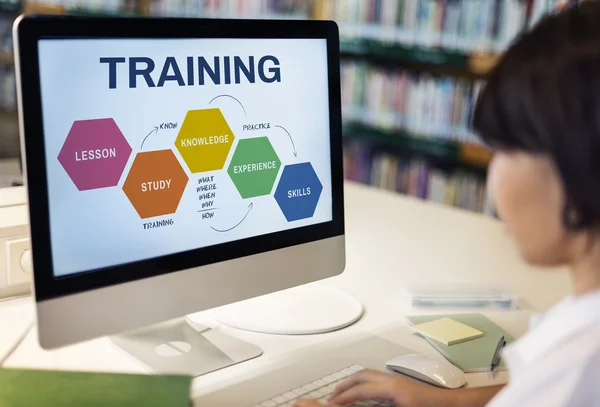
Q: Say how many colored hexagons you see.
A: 5